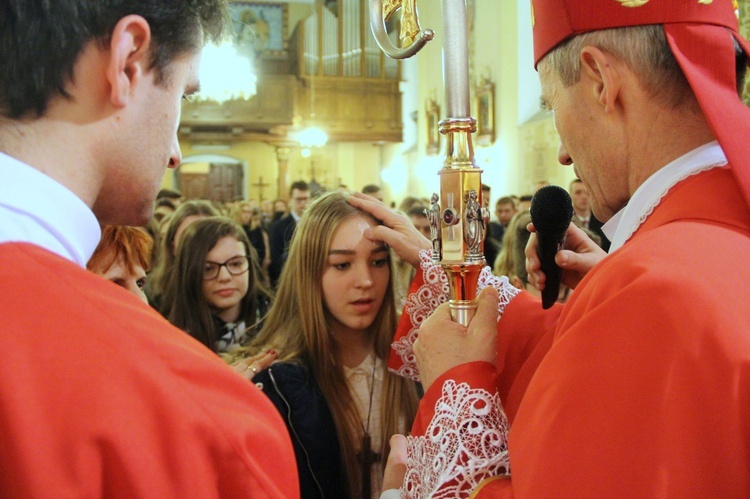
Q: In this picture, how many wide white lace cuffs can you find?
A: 2